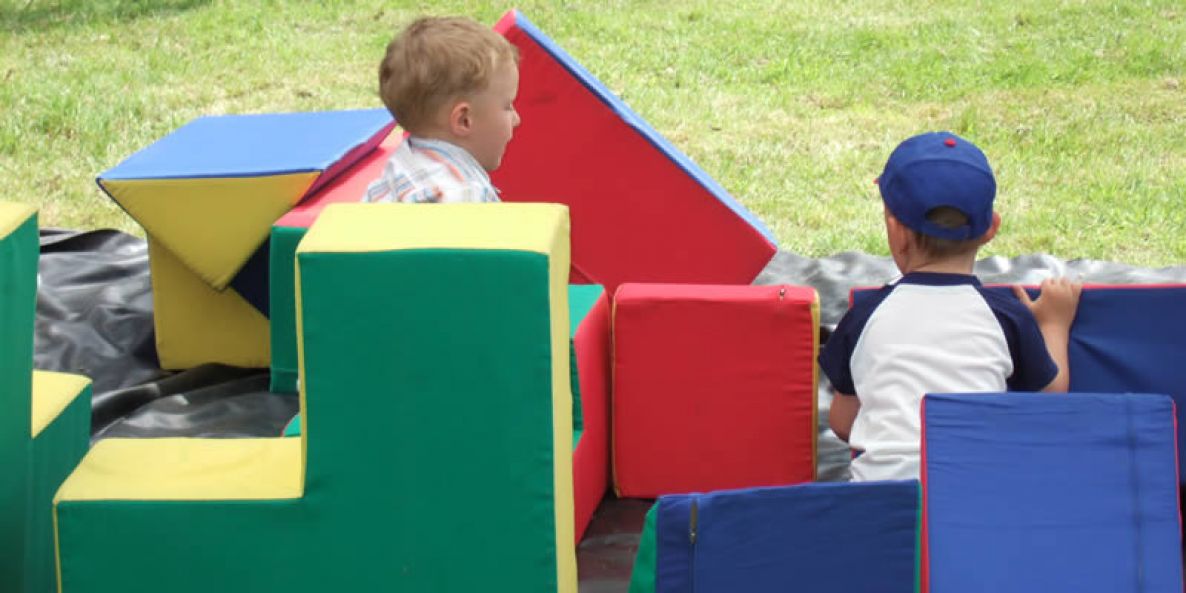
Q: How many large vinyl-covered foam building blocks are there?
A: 11